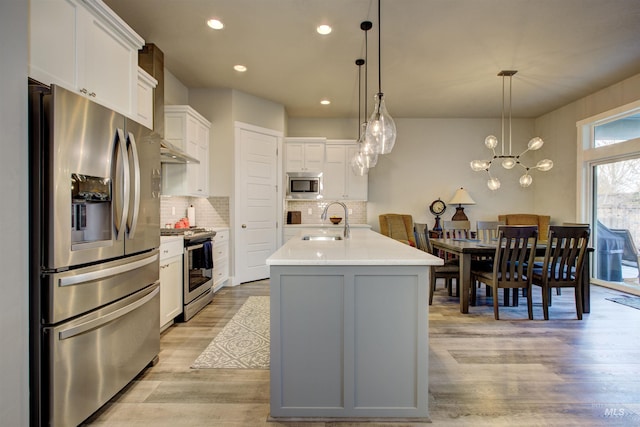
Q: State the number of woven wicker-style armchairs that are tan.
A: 2